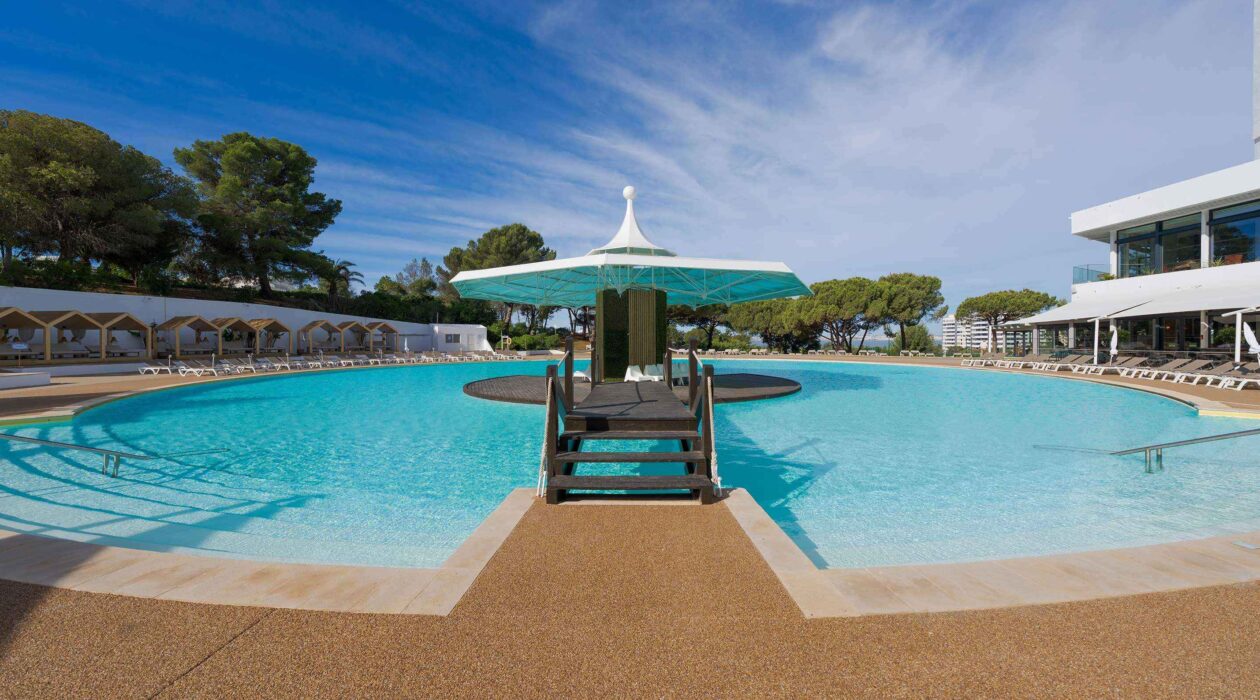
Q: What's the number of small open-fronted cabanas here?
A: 9